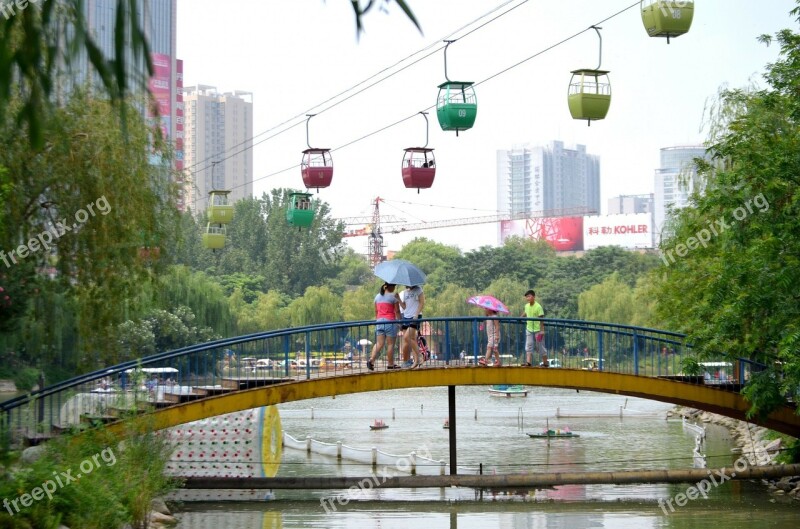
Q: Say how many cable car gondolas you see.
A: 8